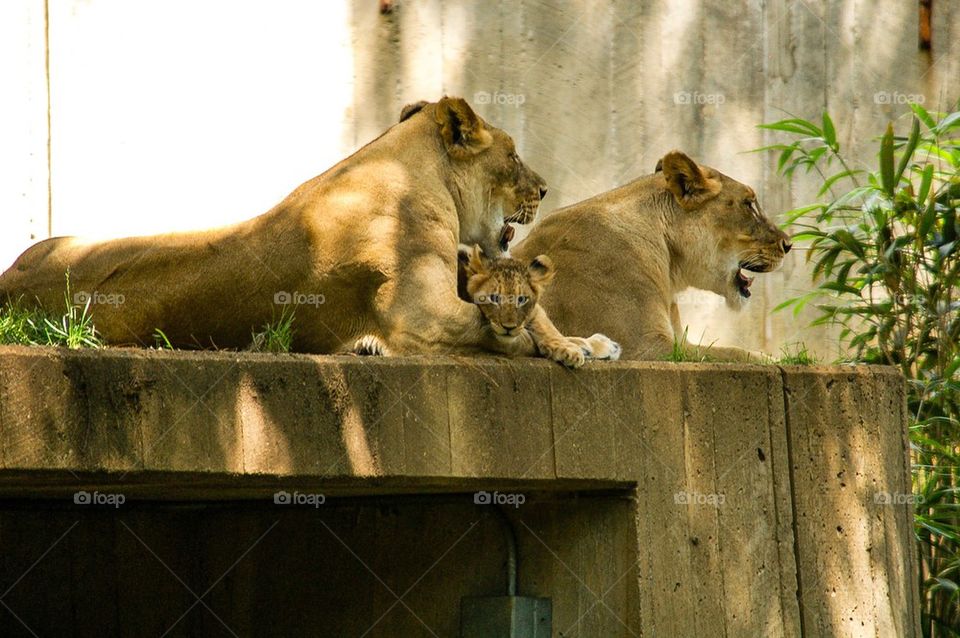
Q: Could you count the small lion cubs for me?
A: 1